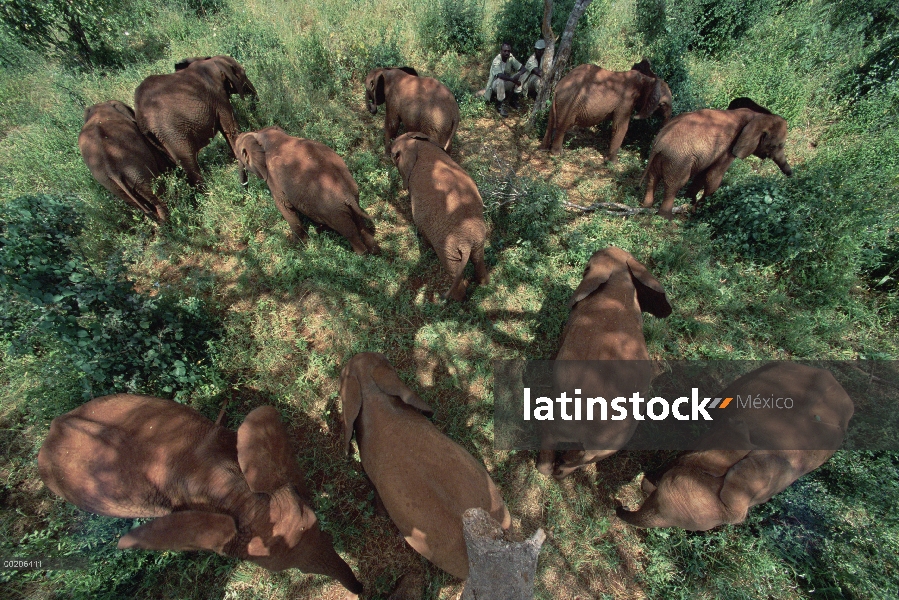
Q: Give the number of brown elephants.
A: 11